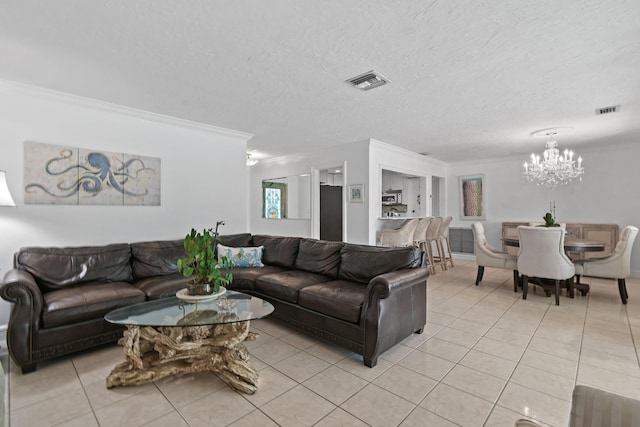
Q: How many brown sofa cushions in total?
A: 11